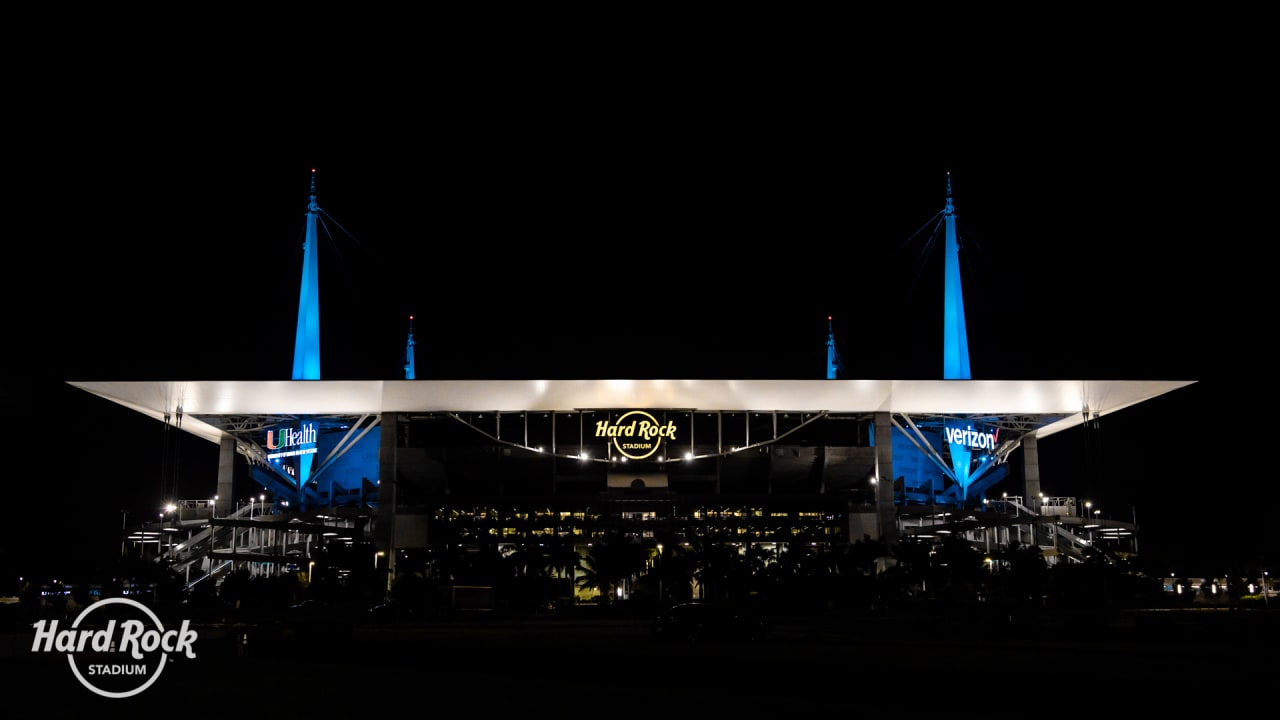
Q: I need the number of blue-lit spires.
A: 4